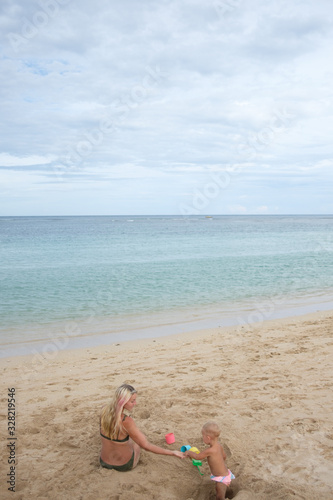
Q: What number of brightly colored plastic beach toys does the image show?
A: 4